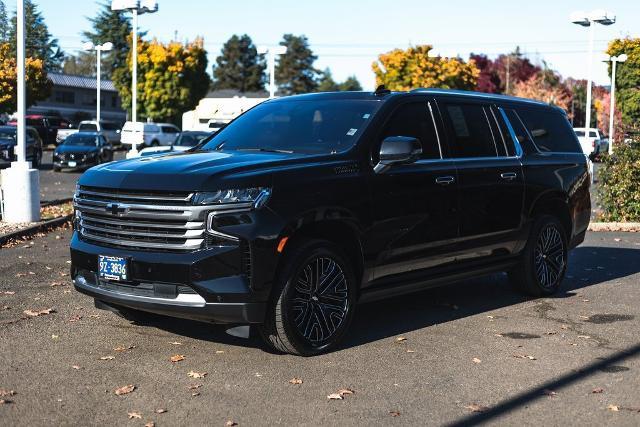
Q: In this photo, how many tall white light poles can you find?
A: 6